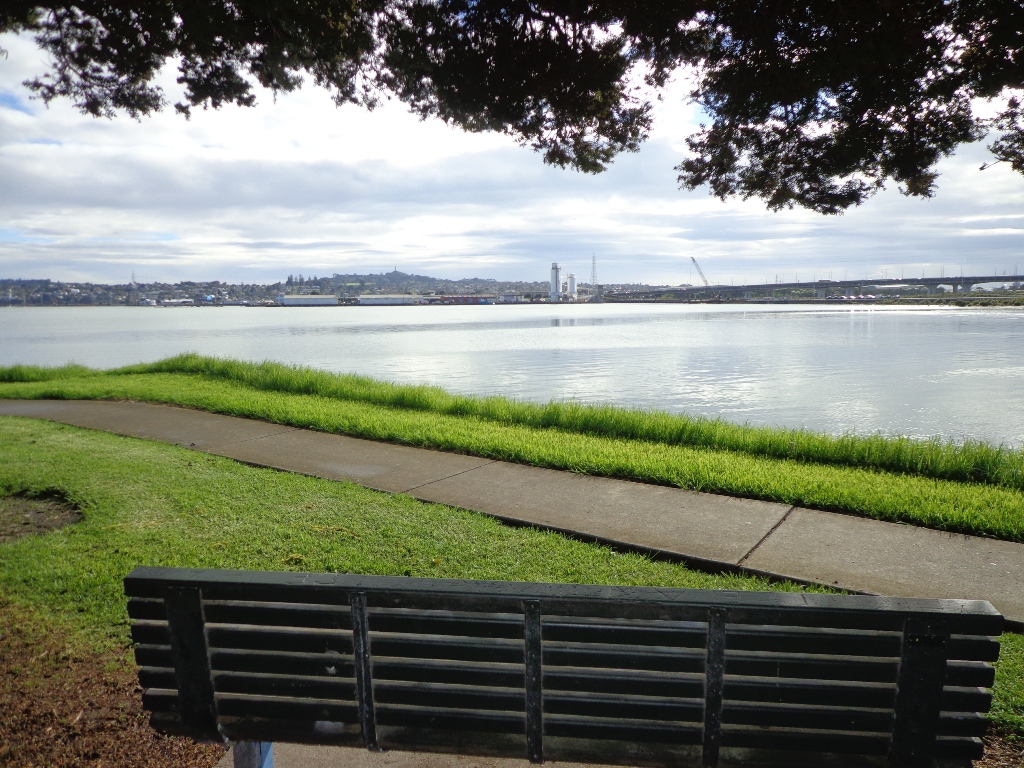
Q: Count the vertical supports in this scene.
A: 5